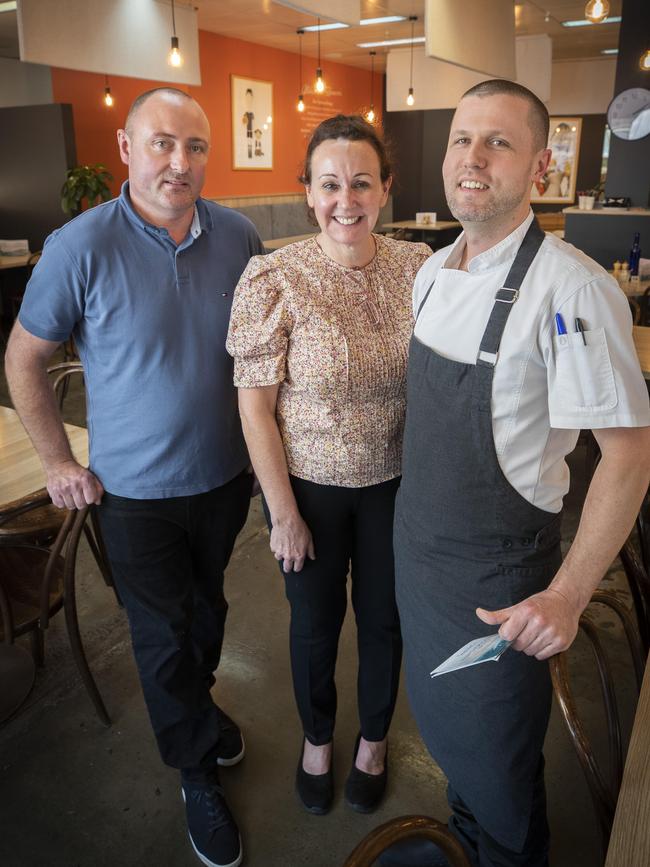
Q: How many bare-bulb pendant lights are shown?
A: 8